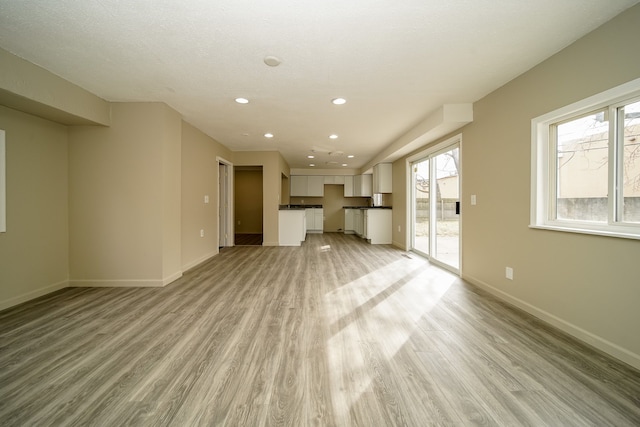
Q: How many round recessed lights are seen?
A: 8